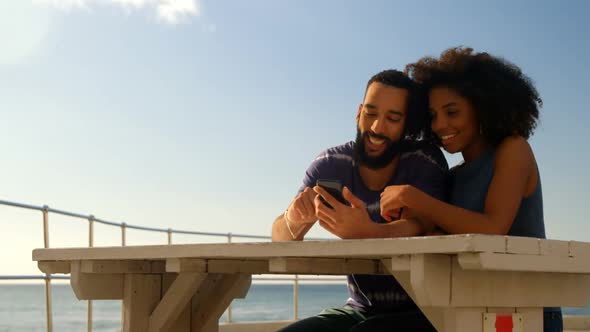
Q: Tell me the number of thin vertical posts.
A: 6